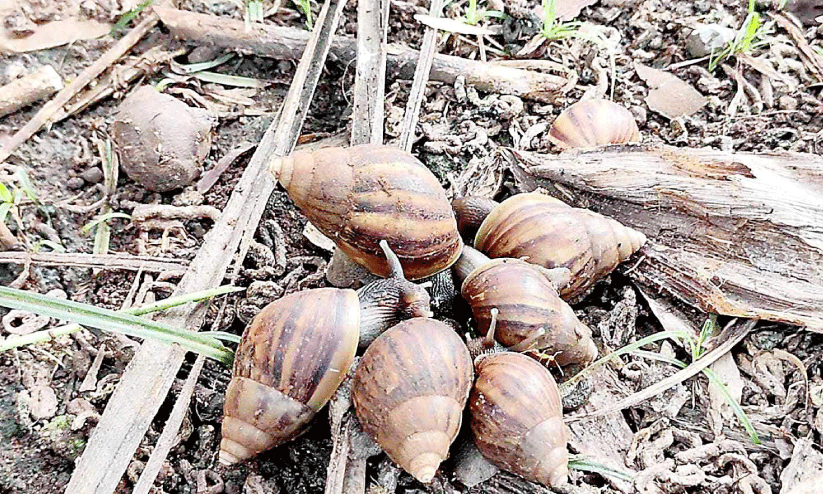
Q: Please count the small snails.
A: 7